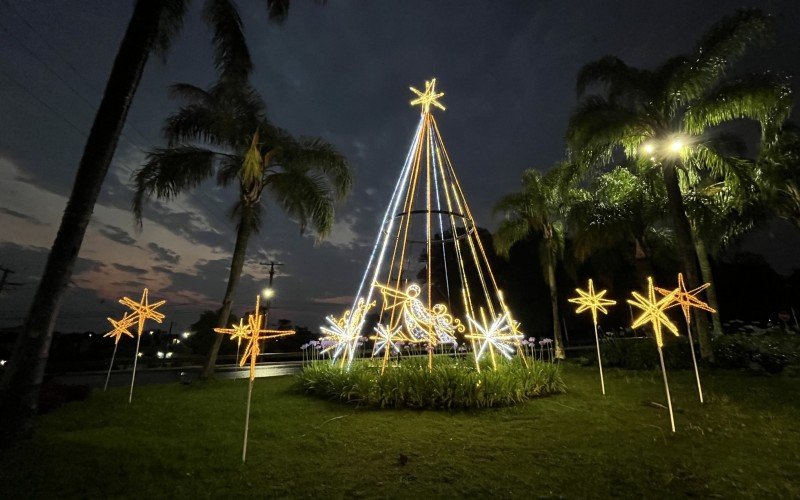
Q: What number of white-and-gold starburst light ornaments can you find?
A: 3